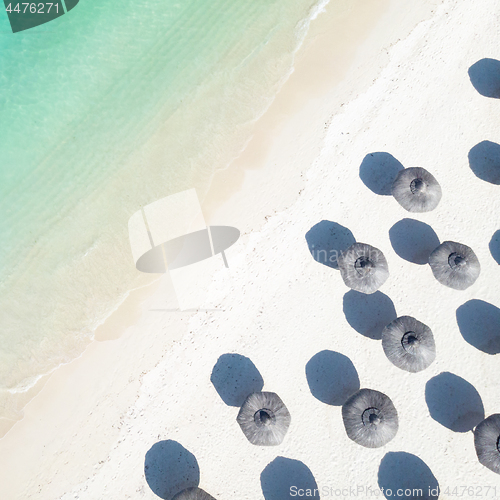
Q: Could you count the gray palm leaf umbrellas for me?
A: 8